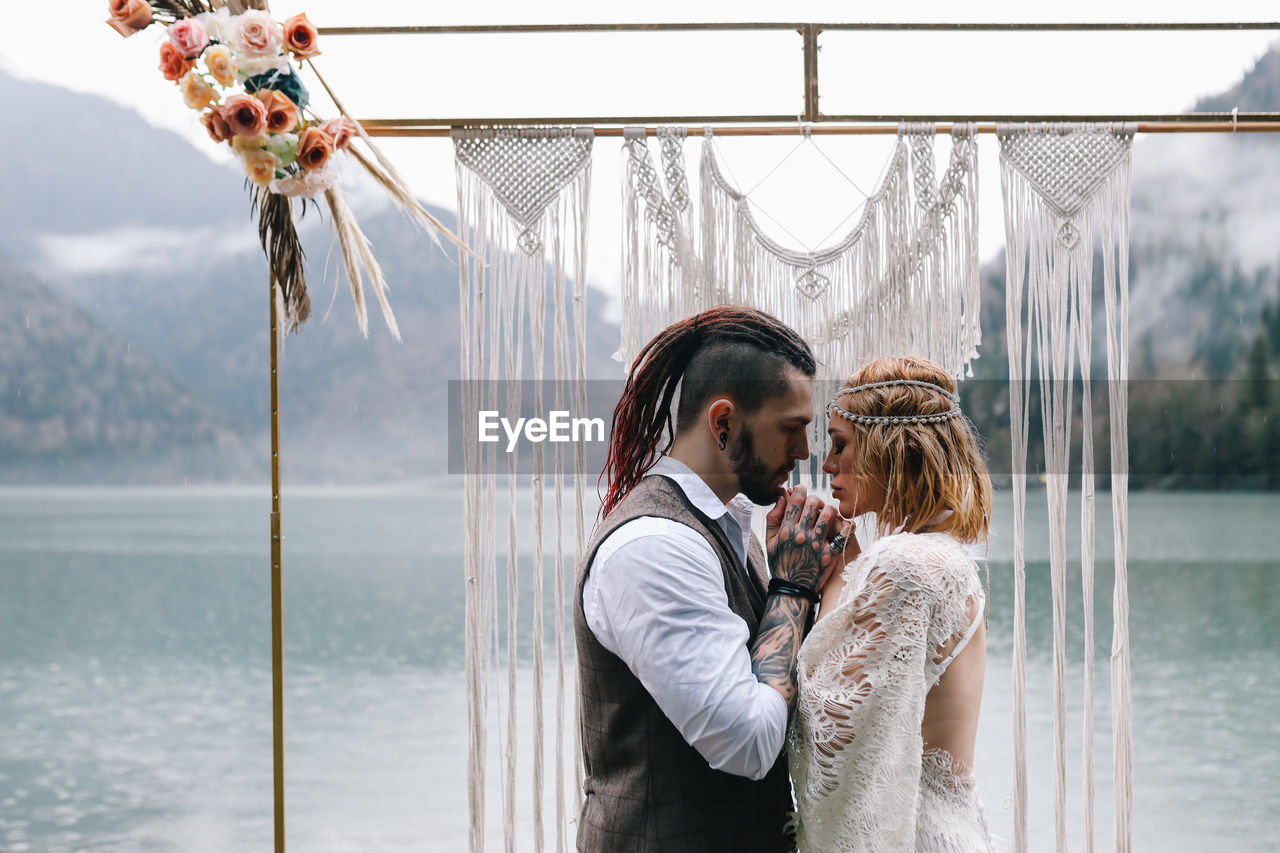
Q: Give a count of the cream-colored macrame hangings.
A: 3